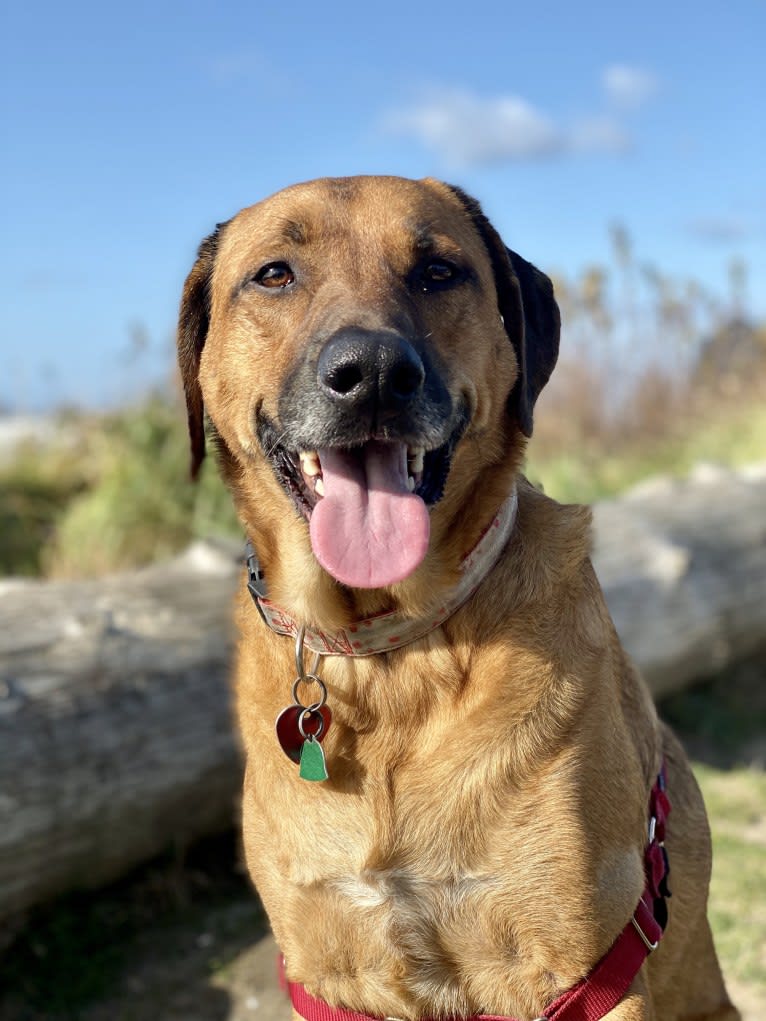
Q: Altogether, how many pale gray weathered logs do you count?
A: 1